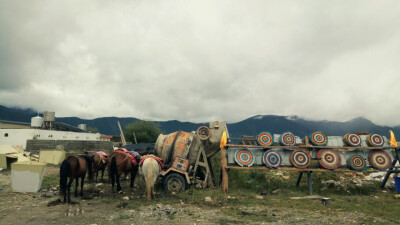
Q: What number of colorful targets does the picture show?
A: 11